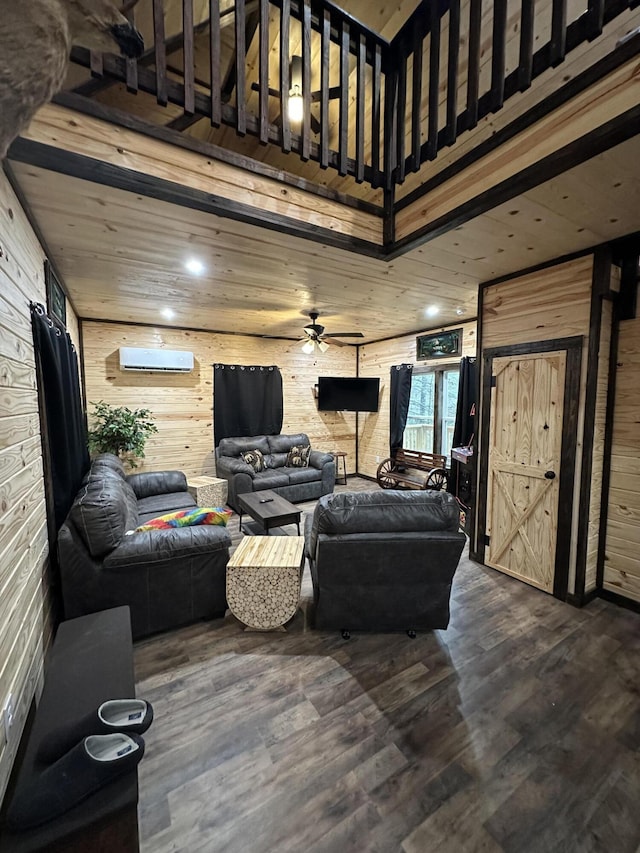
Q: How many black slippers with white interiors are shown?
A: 2